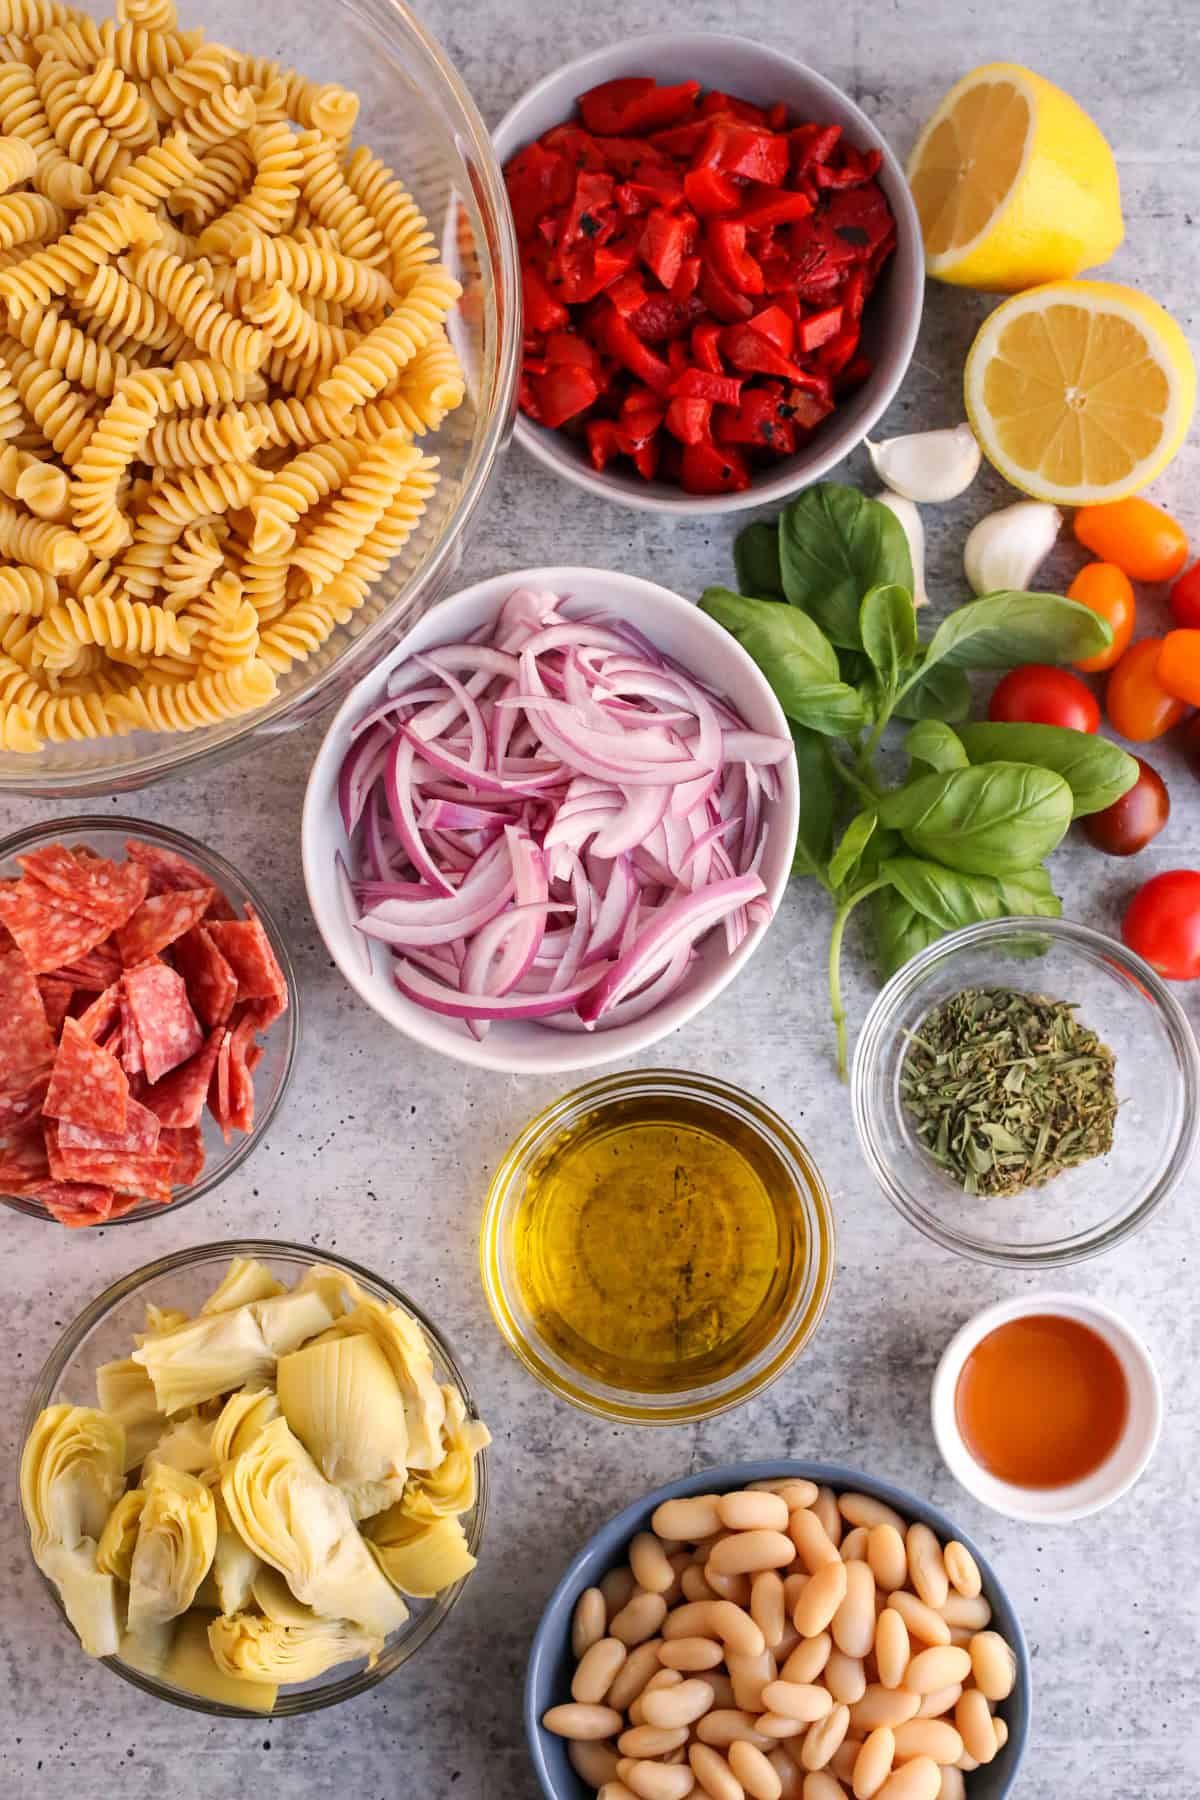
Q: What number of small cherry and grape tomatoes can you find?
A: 9